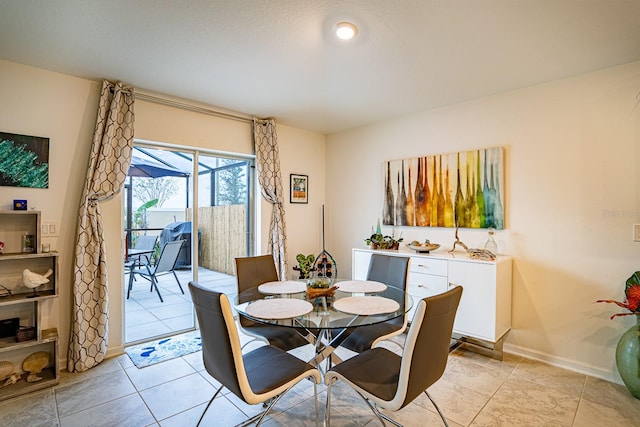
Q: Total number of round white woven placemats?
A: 4